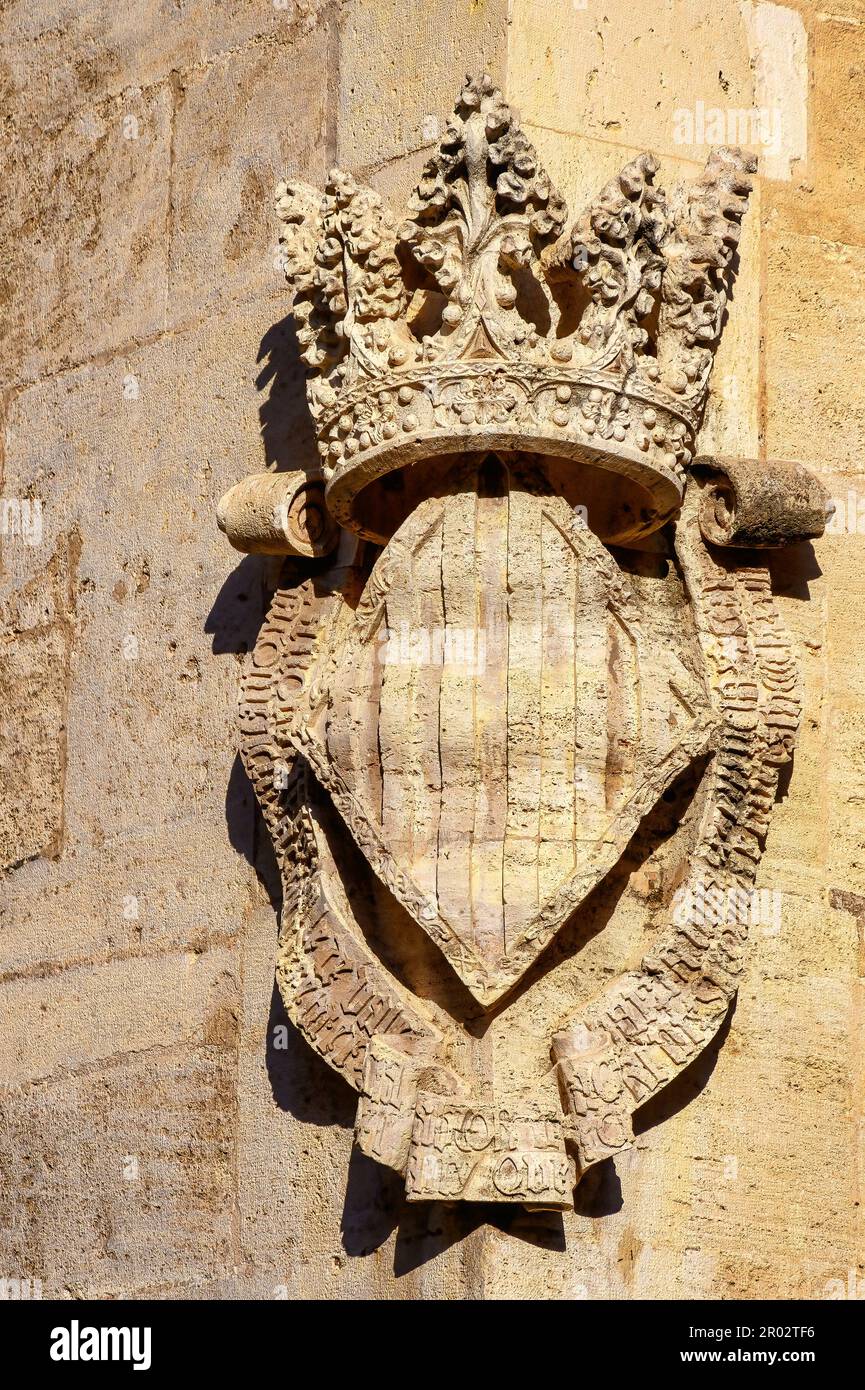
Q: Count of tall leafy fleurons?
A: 5